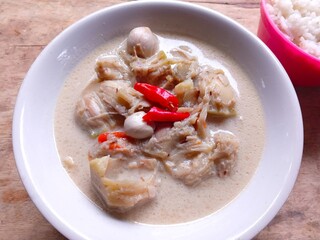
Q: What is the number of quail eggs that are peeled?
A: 2